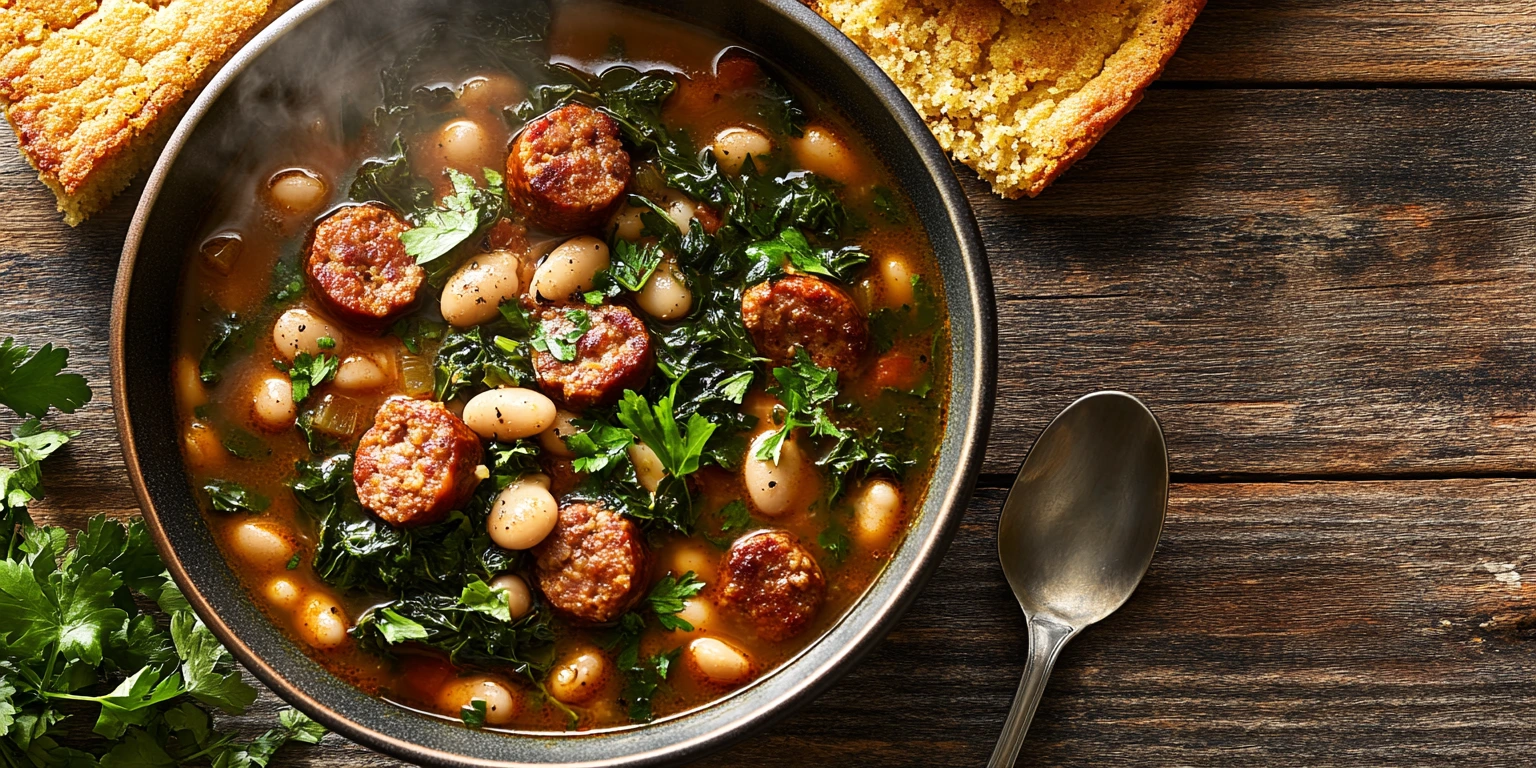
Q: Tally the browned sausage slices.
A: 7